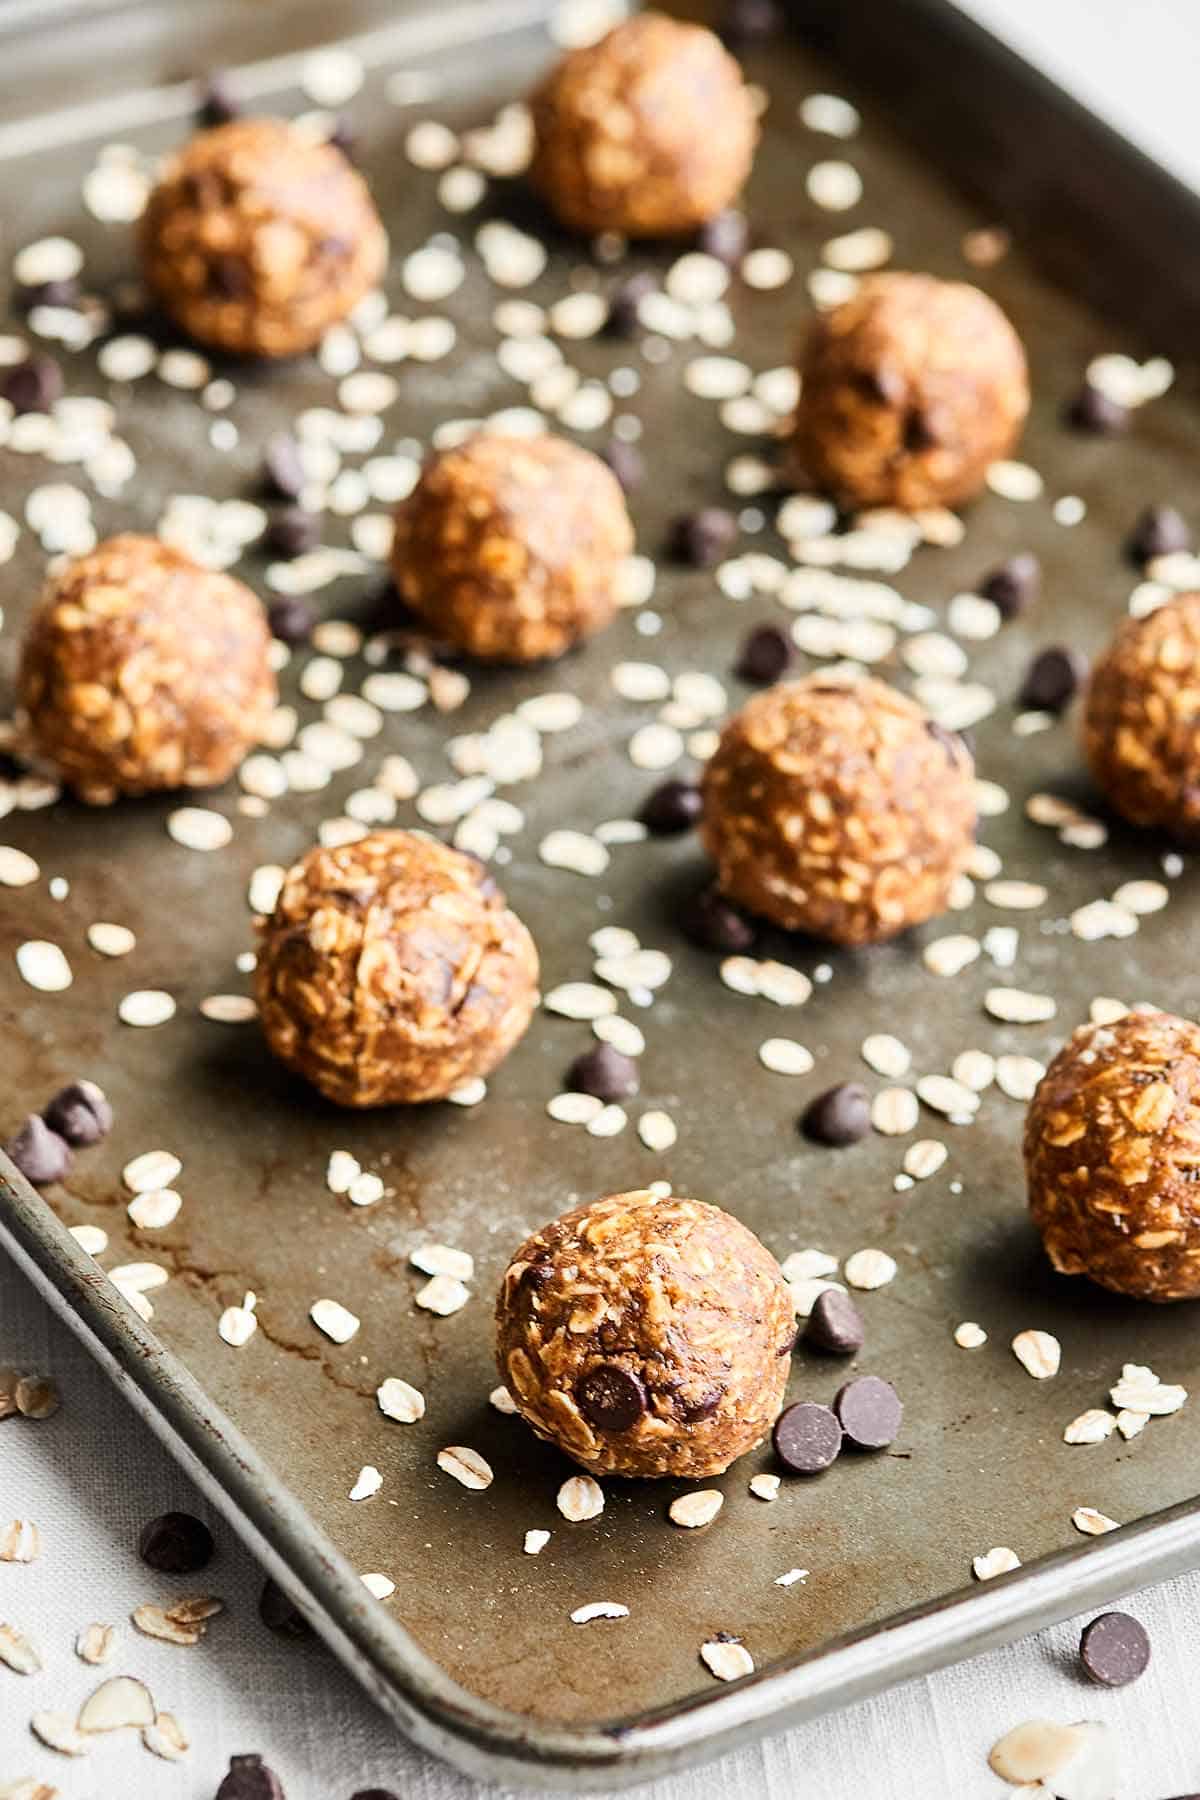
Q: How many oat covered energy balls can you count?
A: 10